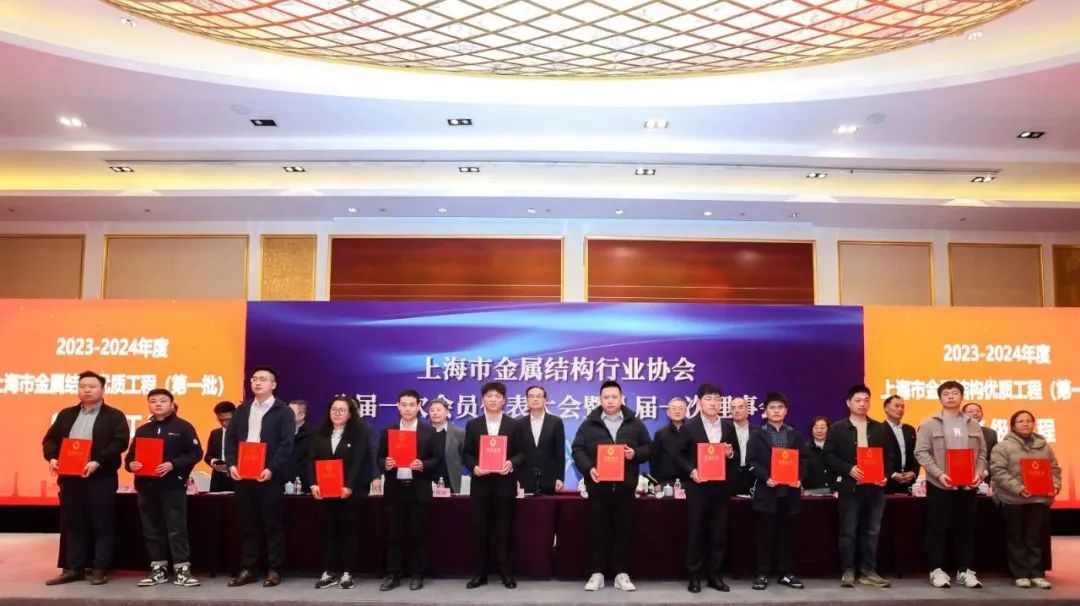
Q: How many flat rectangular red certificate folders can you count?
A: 12